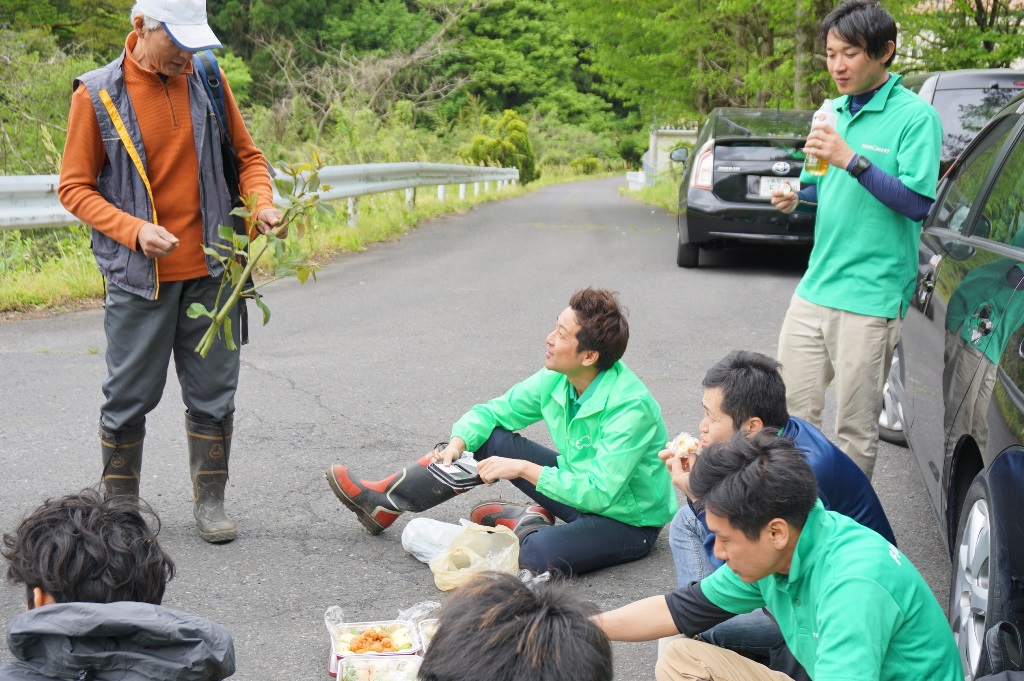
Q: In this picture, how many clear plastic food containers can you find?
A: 3